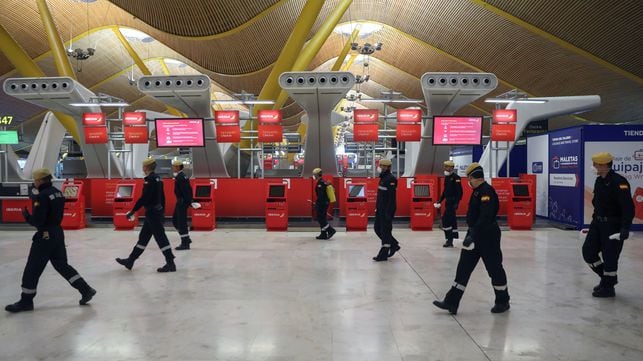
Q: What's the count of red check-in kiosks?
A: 7